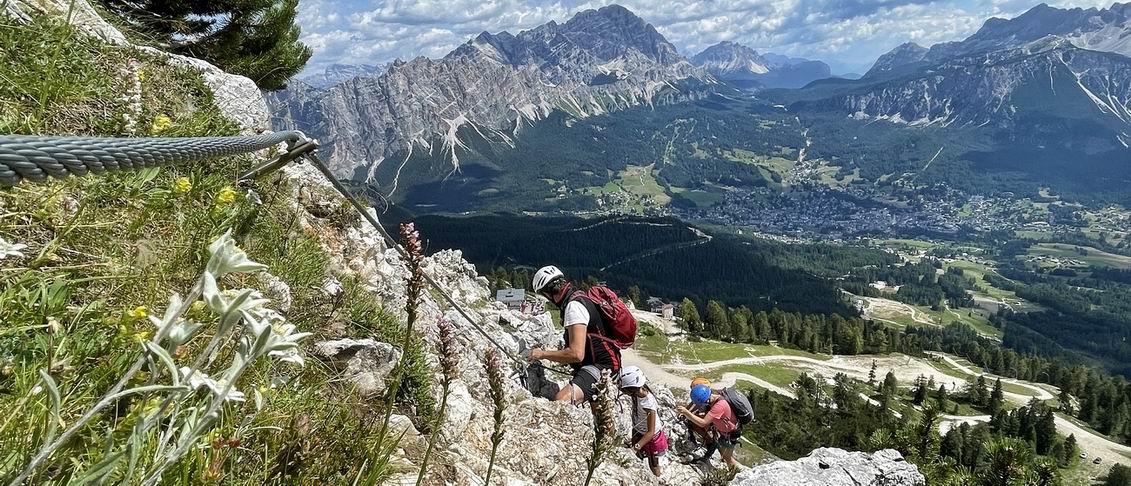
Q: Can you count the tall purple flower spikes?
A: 4